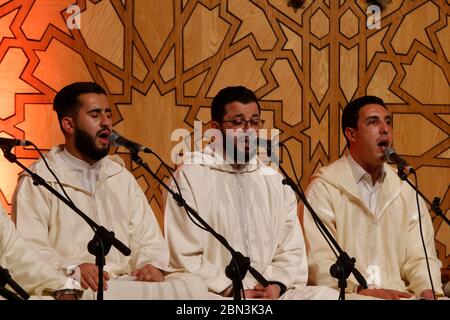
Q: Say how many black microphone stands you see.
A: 5